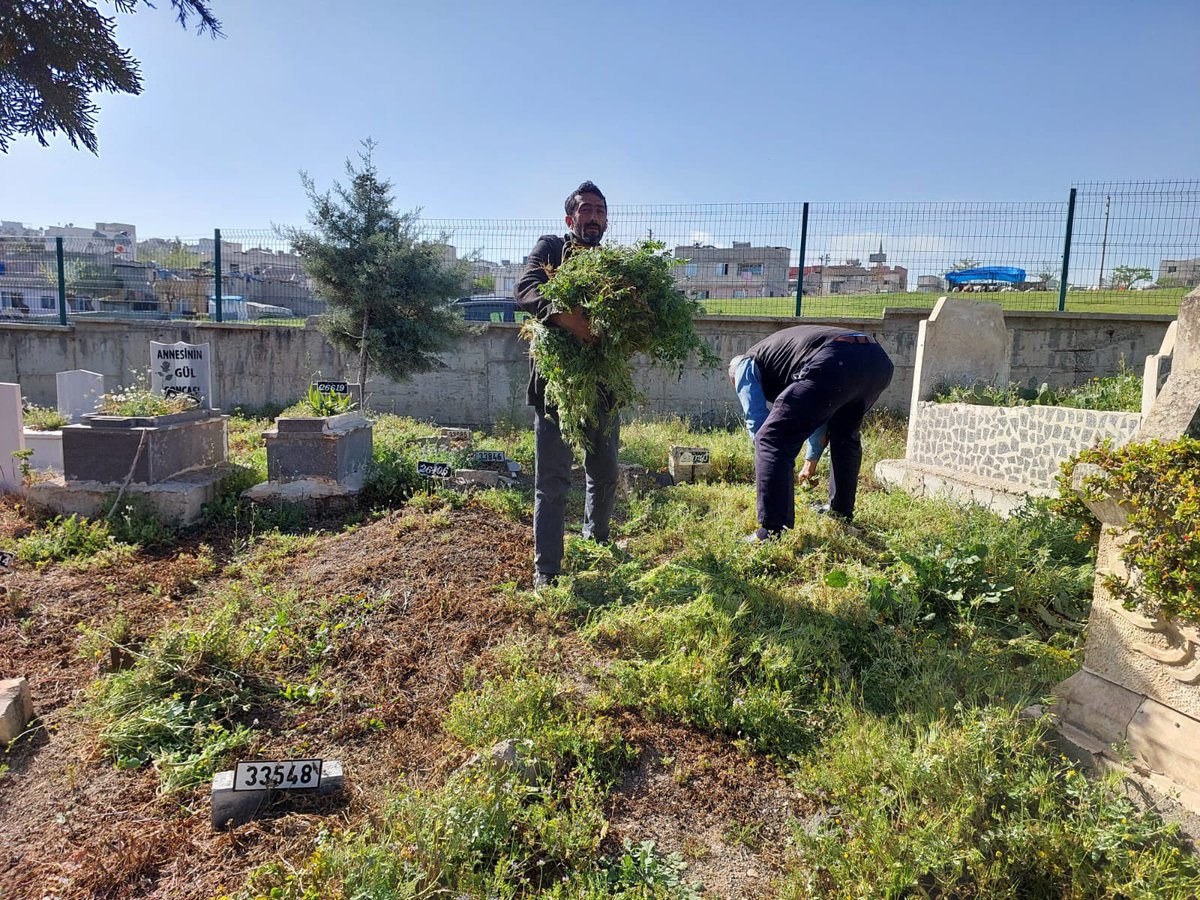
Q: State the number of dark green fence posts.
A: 4